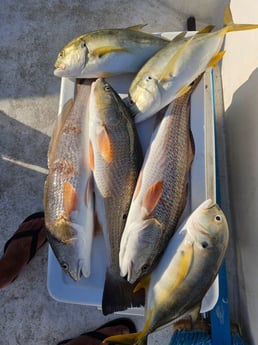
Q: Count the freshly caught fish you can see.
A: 6